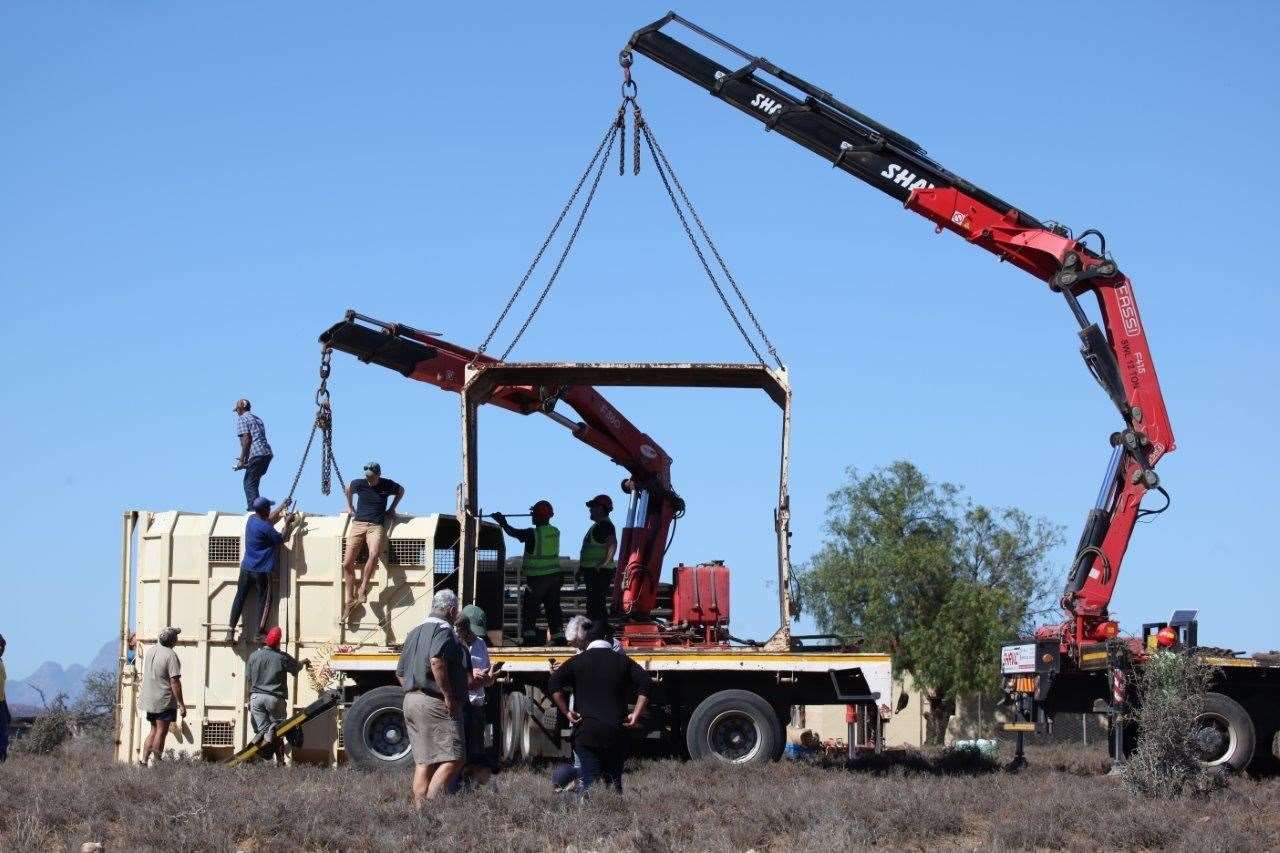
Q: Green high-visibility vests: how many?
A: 2